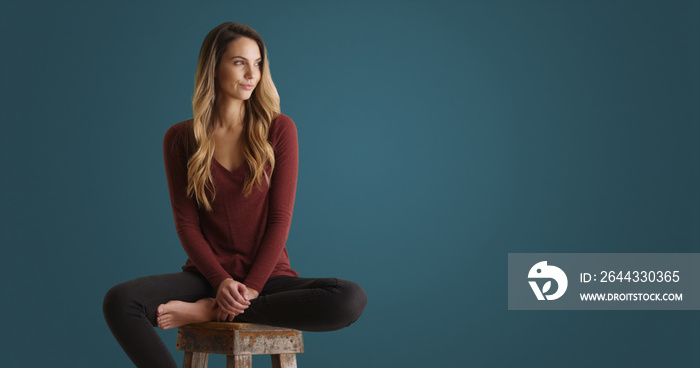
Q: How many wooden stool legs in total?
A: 3